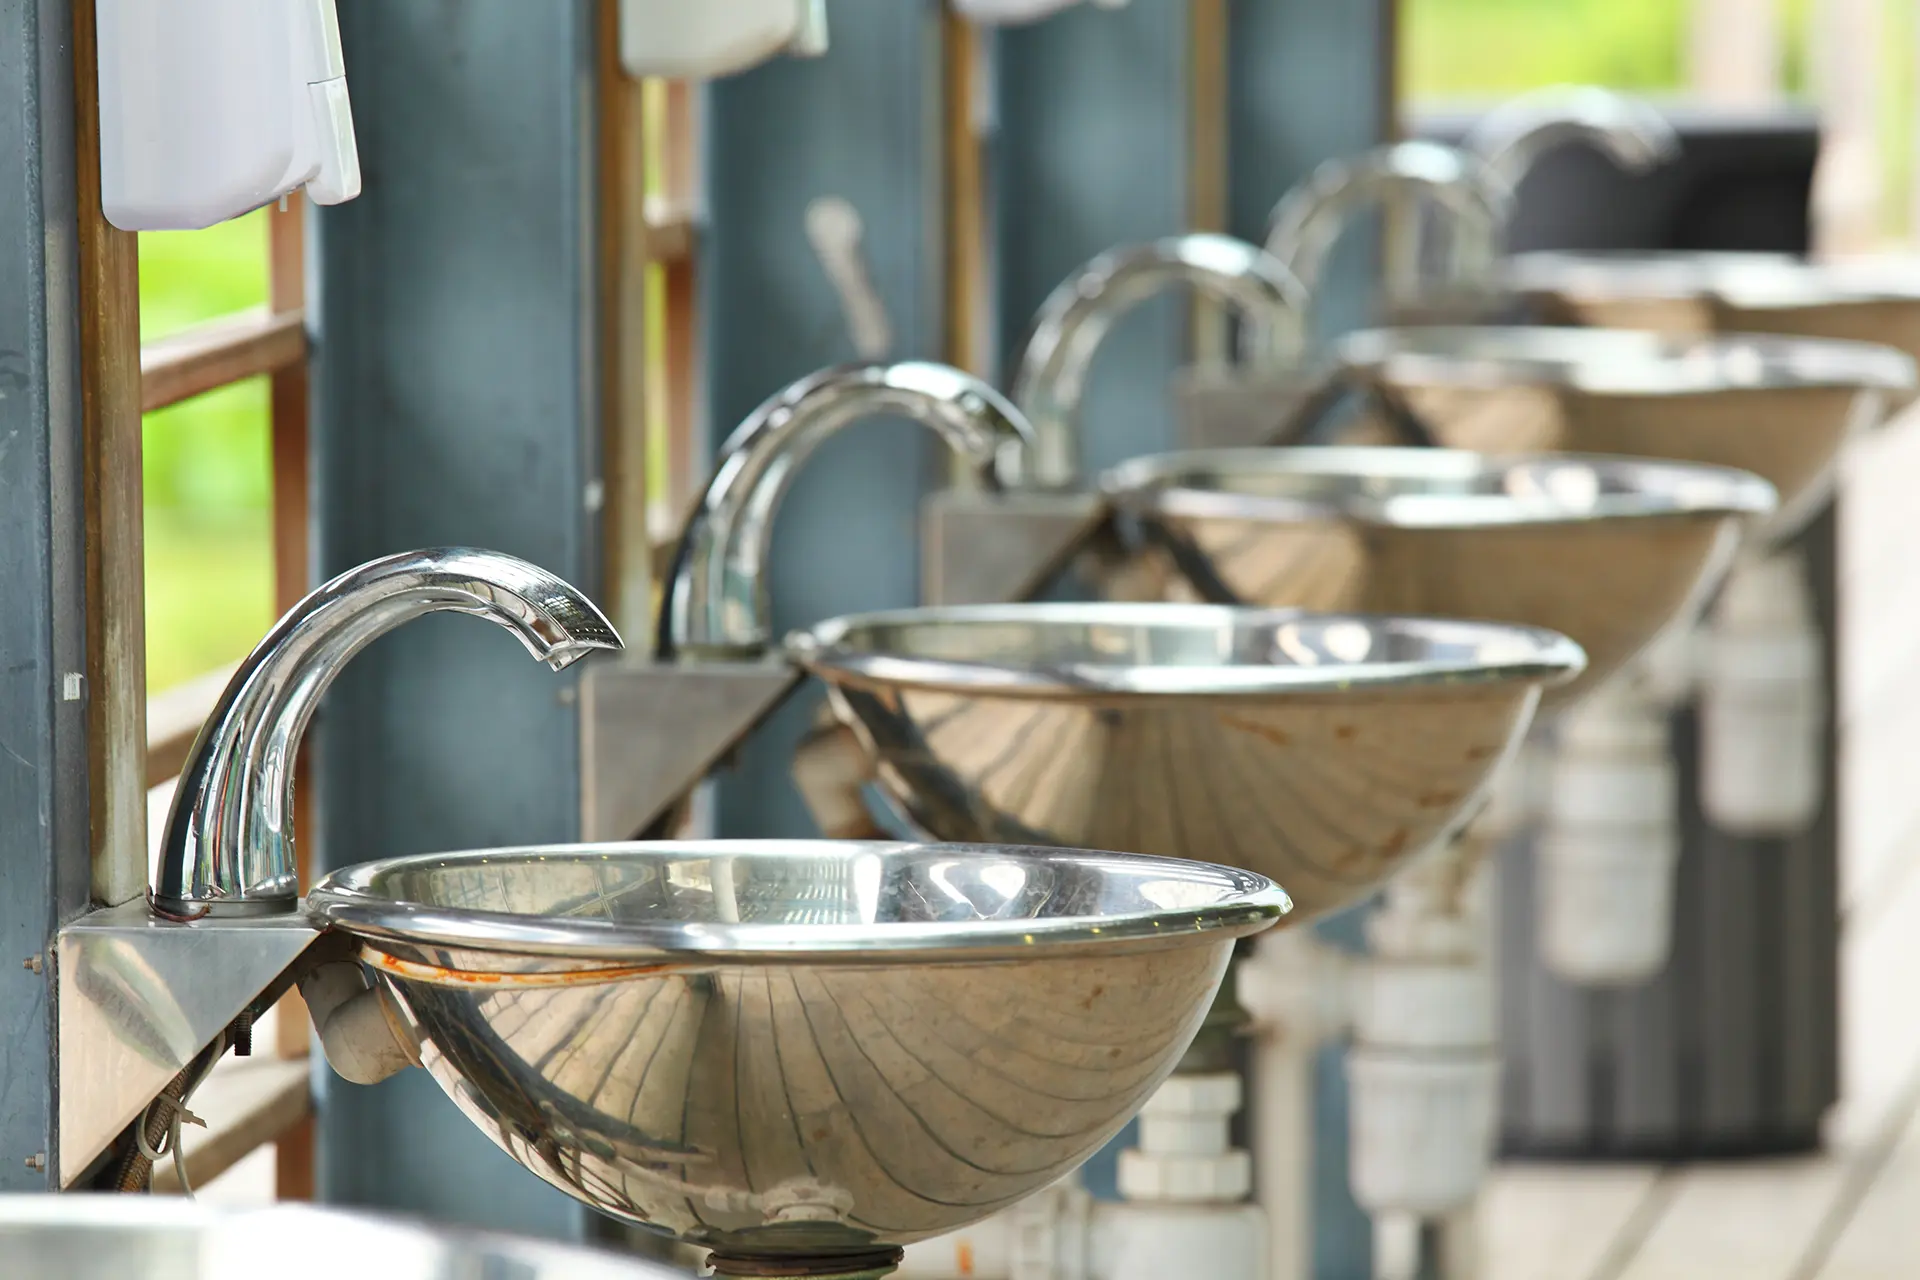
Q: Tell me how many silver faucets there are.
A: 5